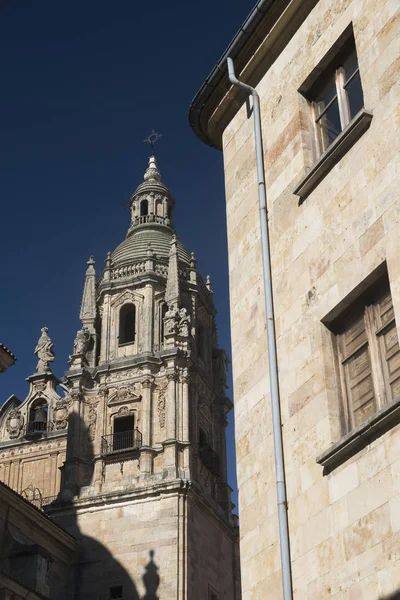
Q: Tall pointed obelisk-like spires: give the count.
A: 2